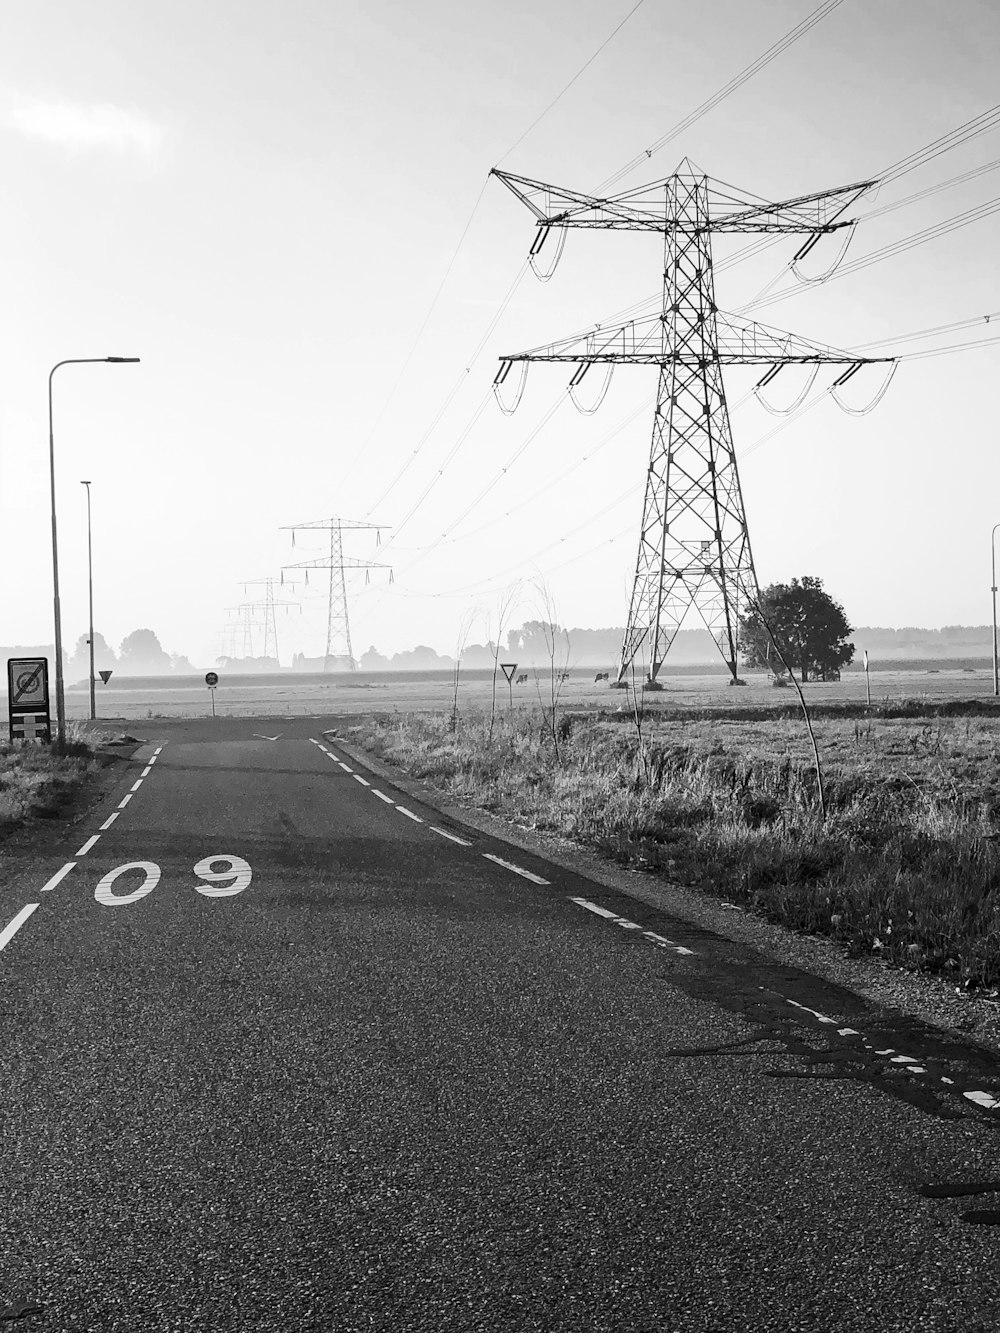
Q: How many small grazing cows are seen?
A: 3